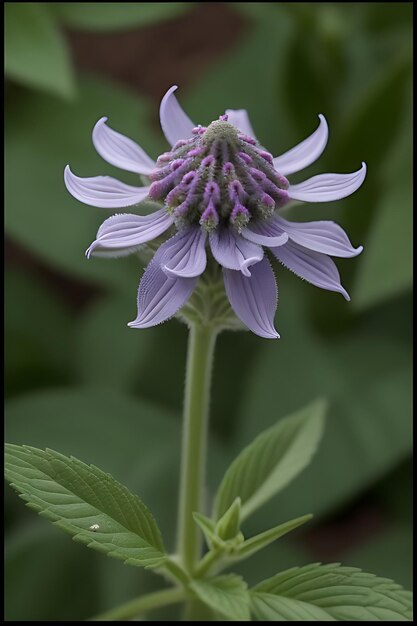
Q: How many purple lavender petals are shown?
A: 14